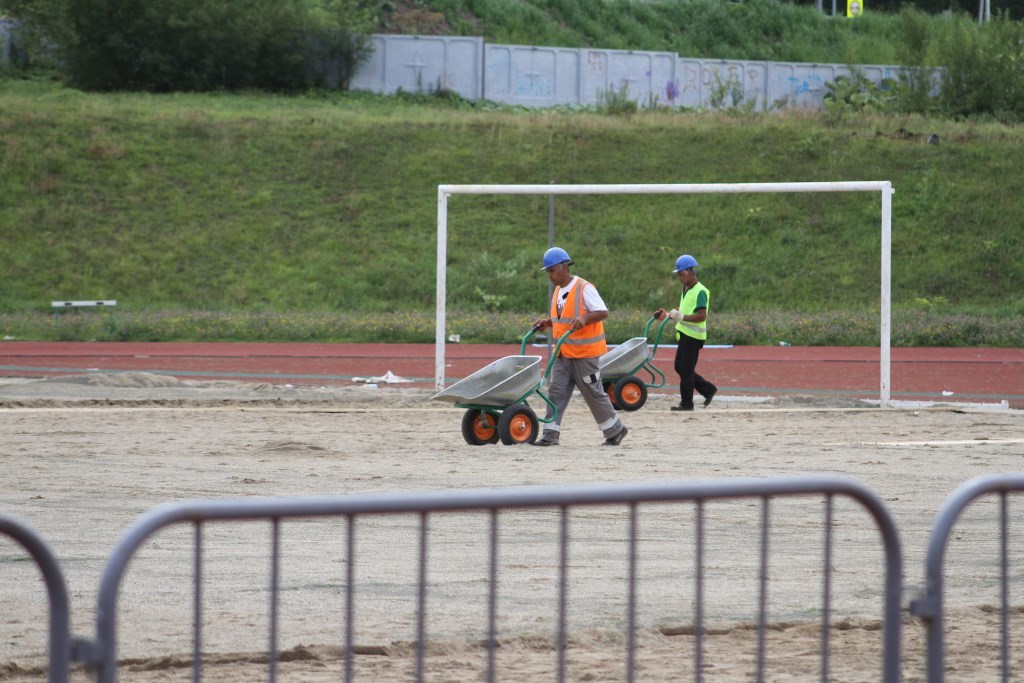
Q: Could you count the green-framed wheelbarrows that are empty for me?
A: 2